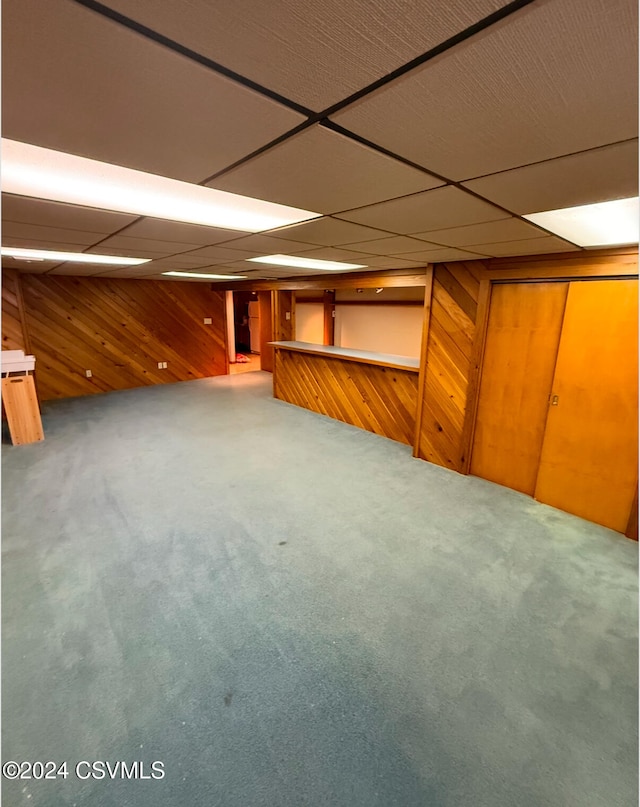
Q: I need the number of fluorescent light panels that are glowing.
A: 5